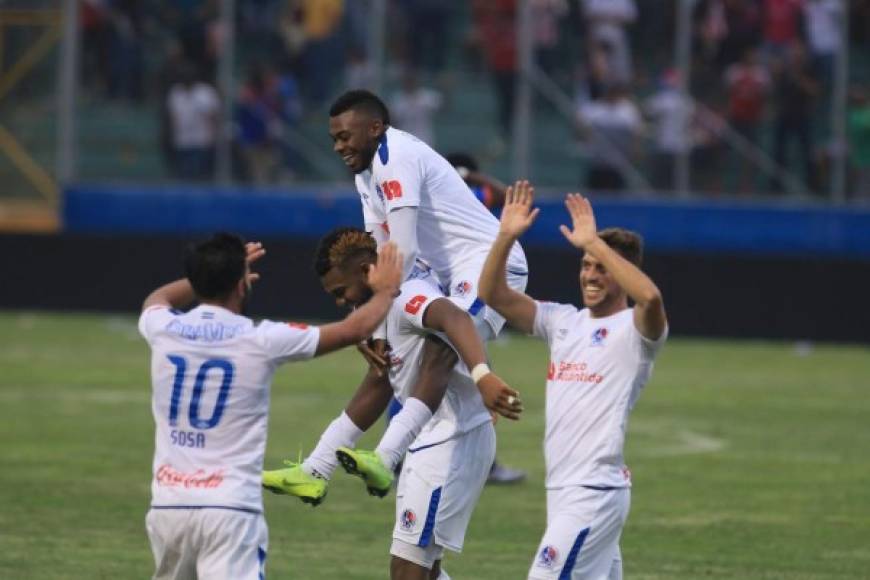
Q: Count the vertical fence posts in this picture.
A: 6